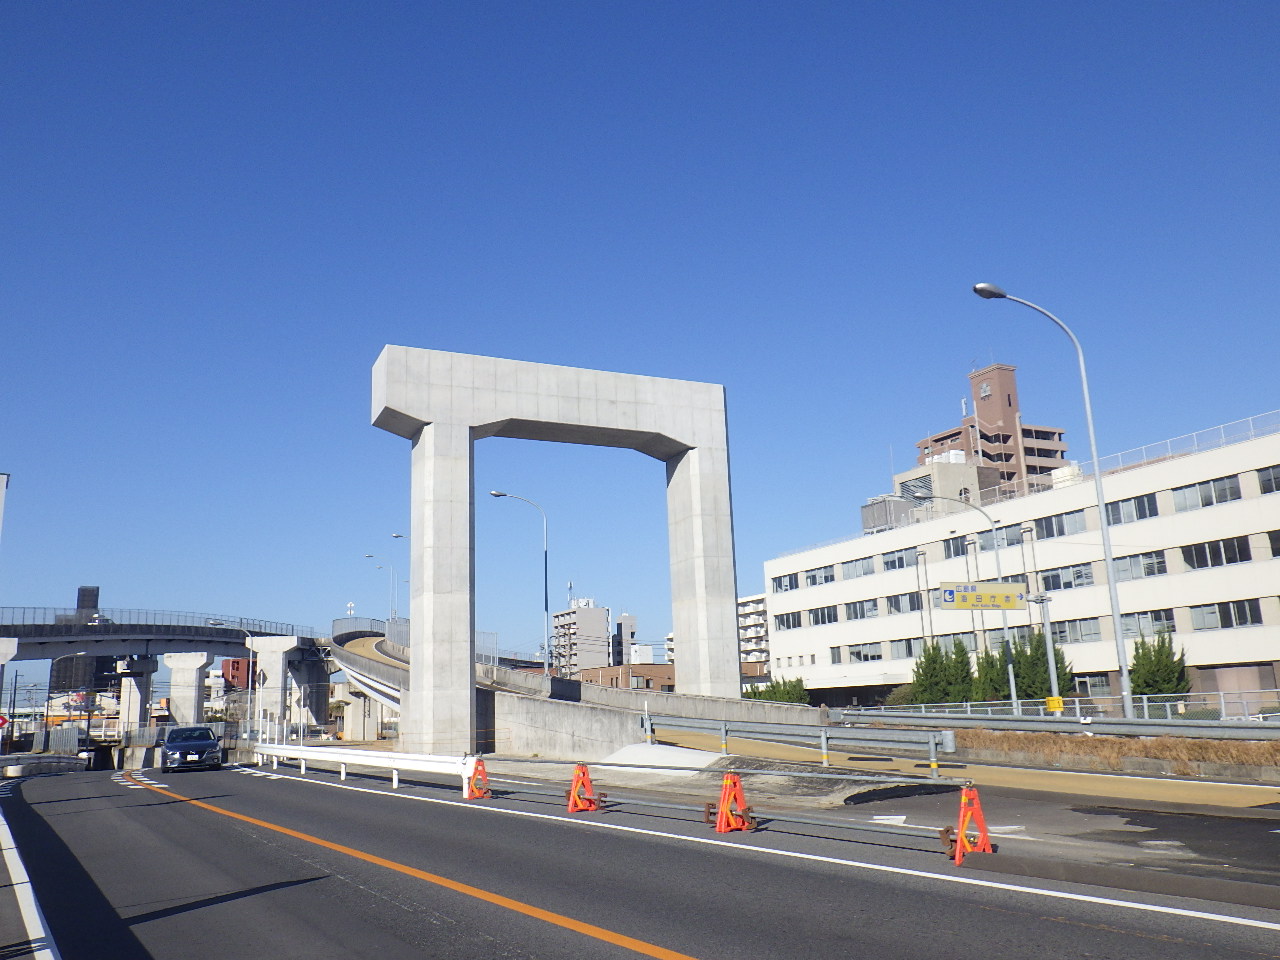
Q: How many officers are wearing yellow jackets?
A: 0